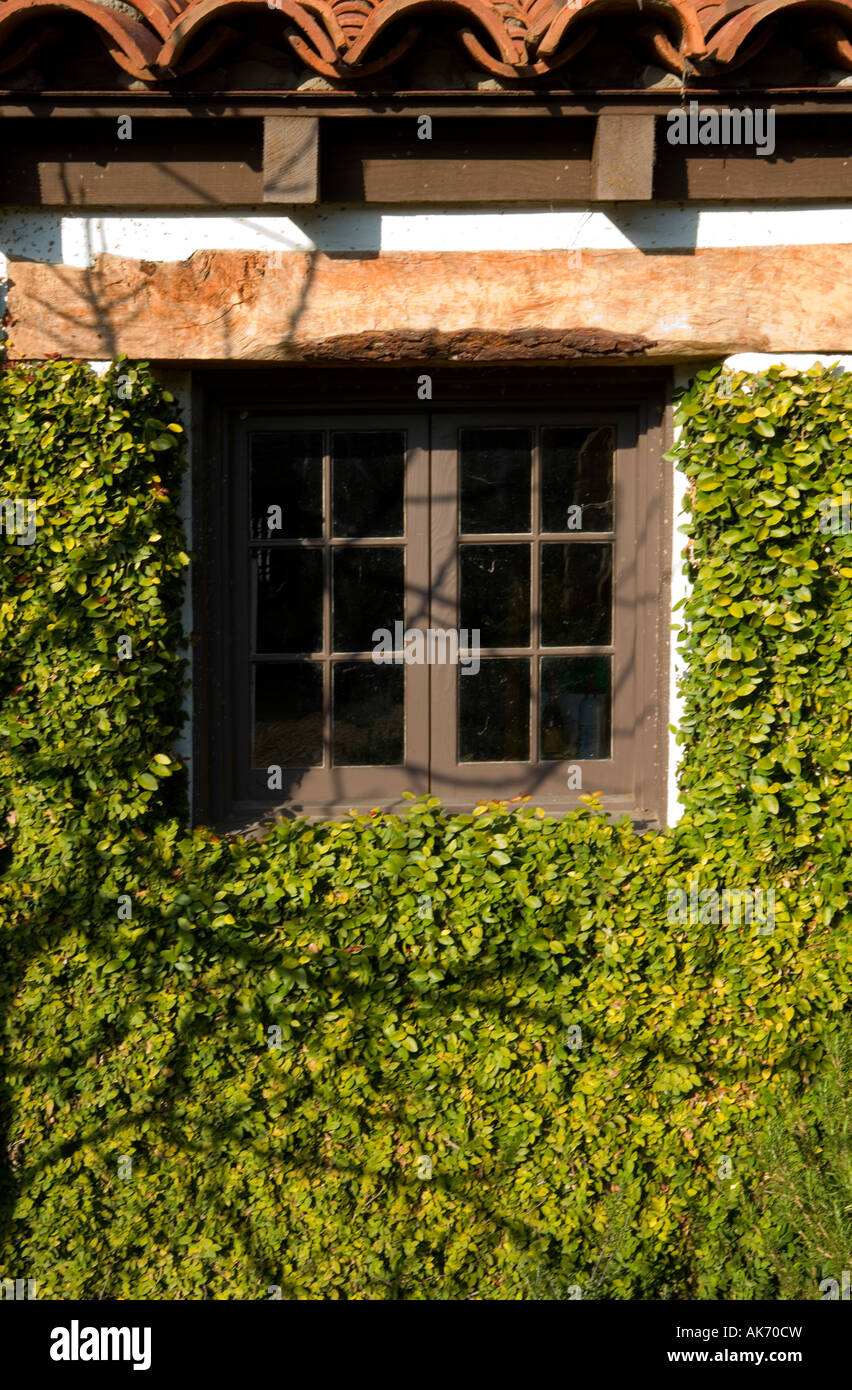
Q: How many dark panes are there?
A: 12